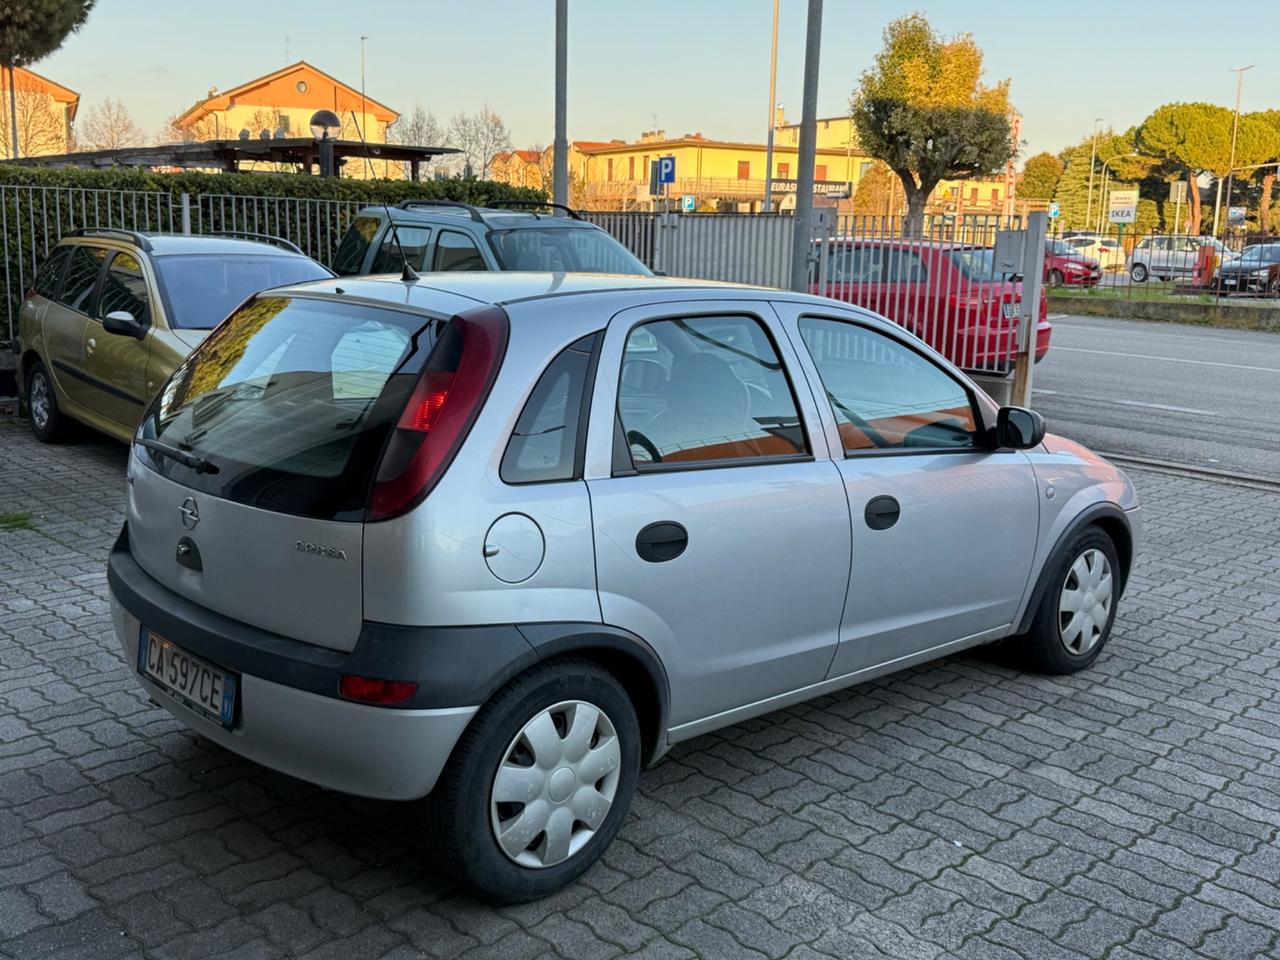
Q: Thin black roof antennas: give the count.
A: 1